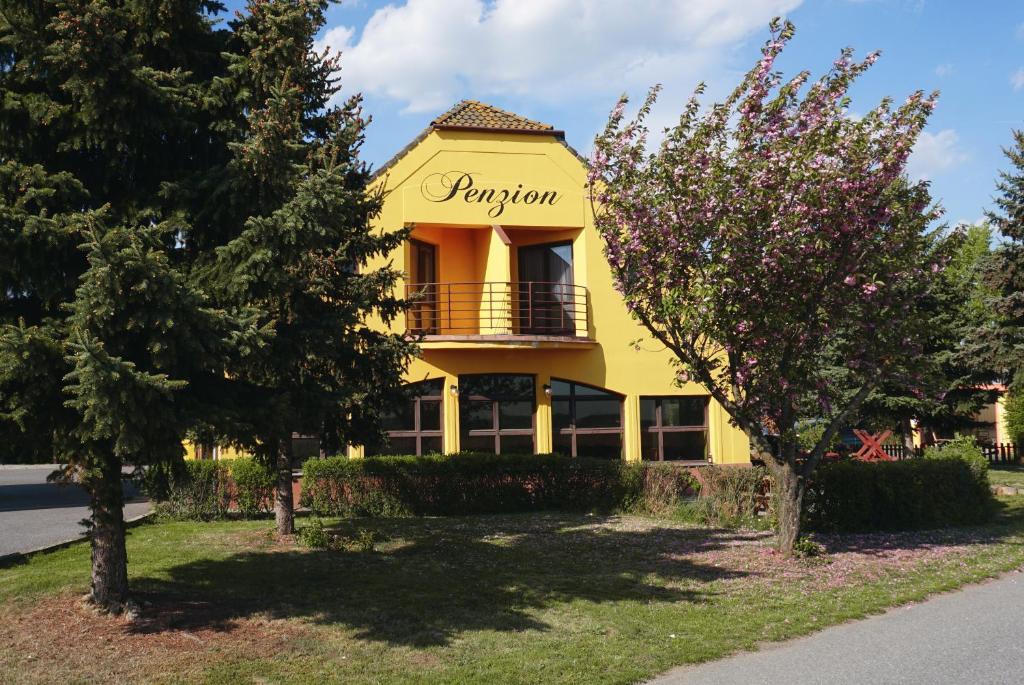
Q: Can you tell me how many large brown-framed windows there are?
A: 4